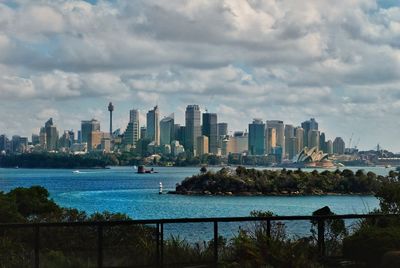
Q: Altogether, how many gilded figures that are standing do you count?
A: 0